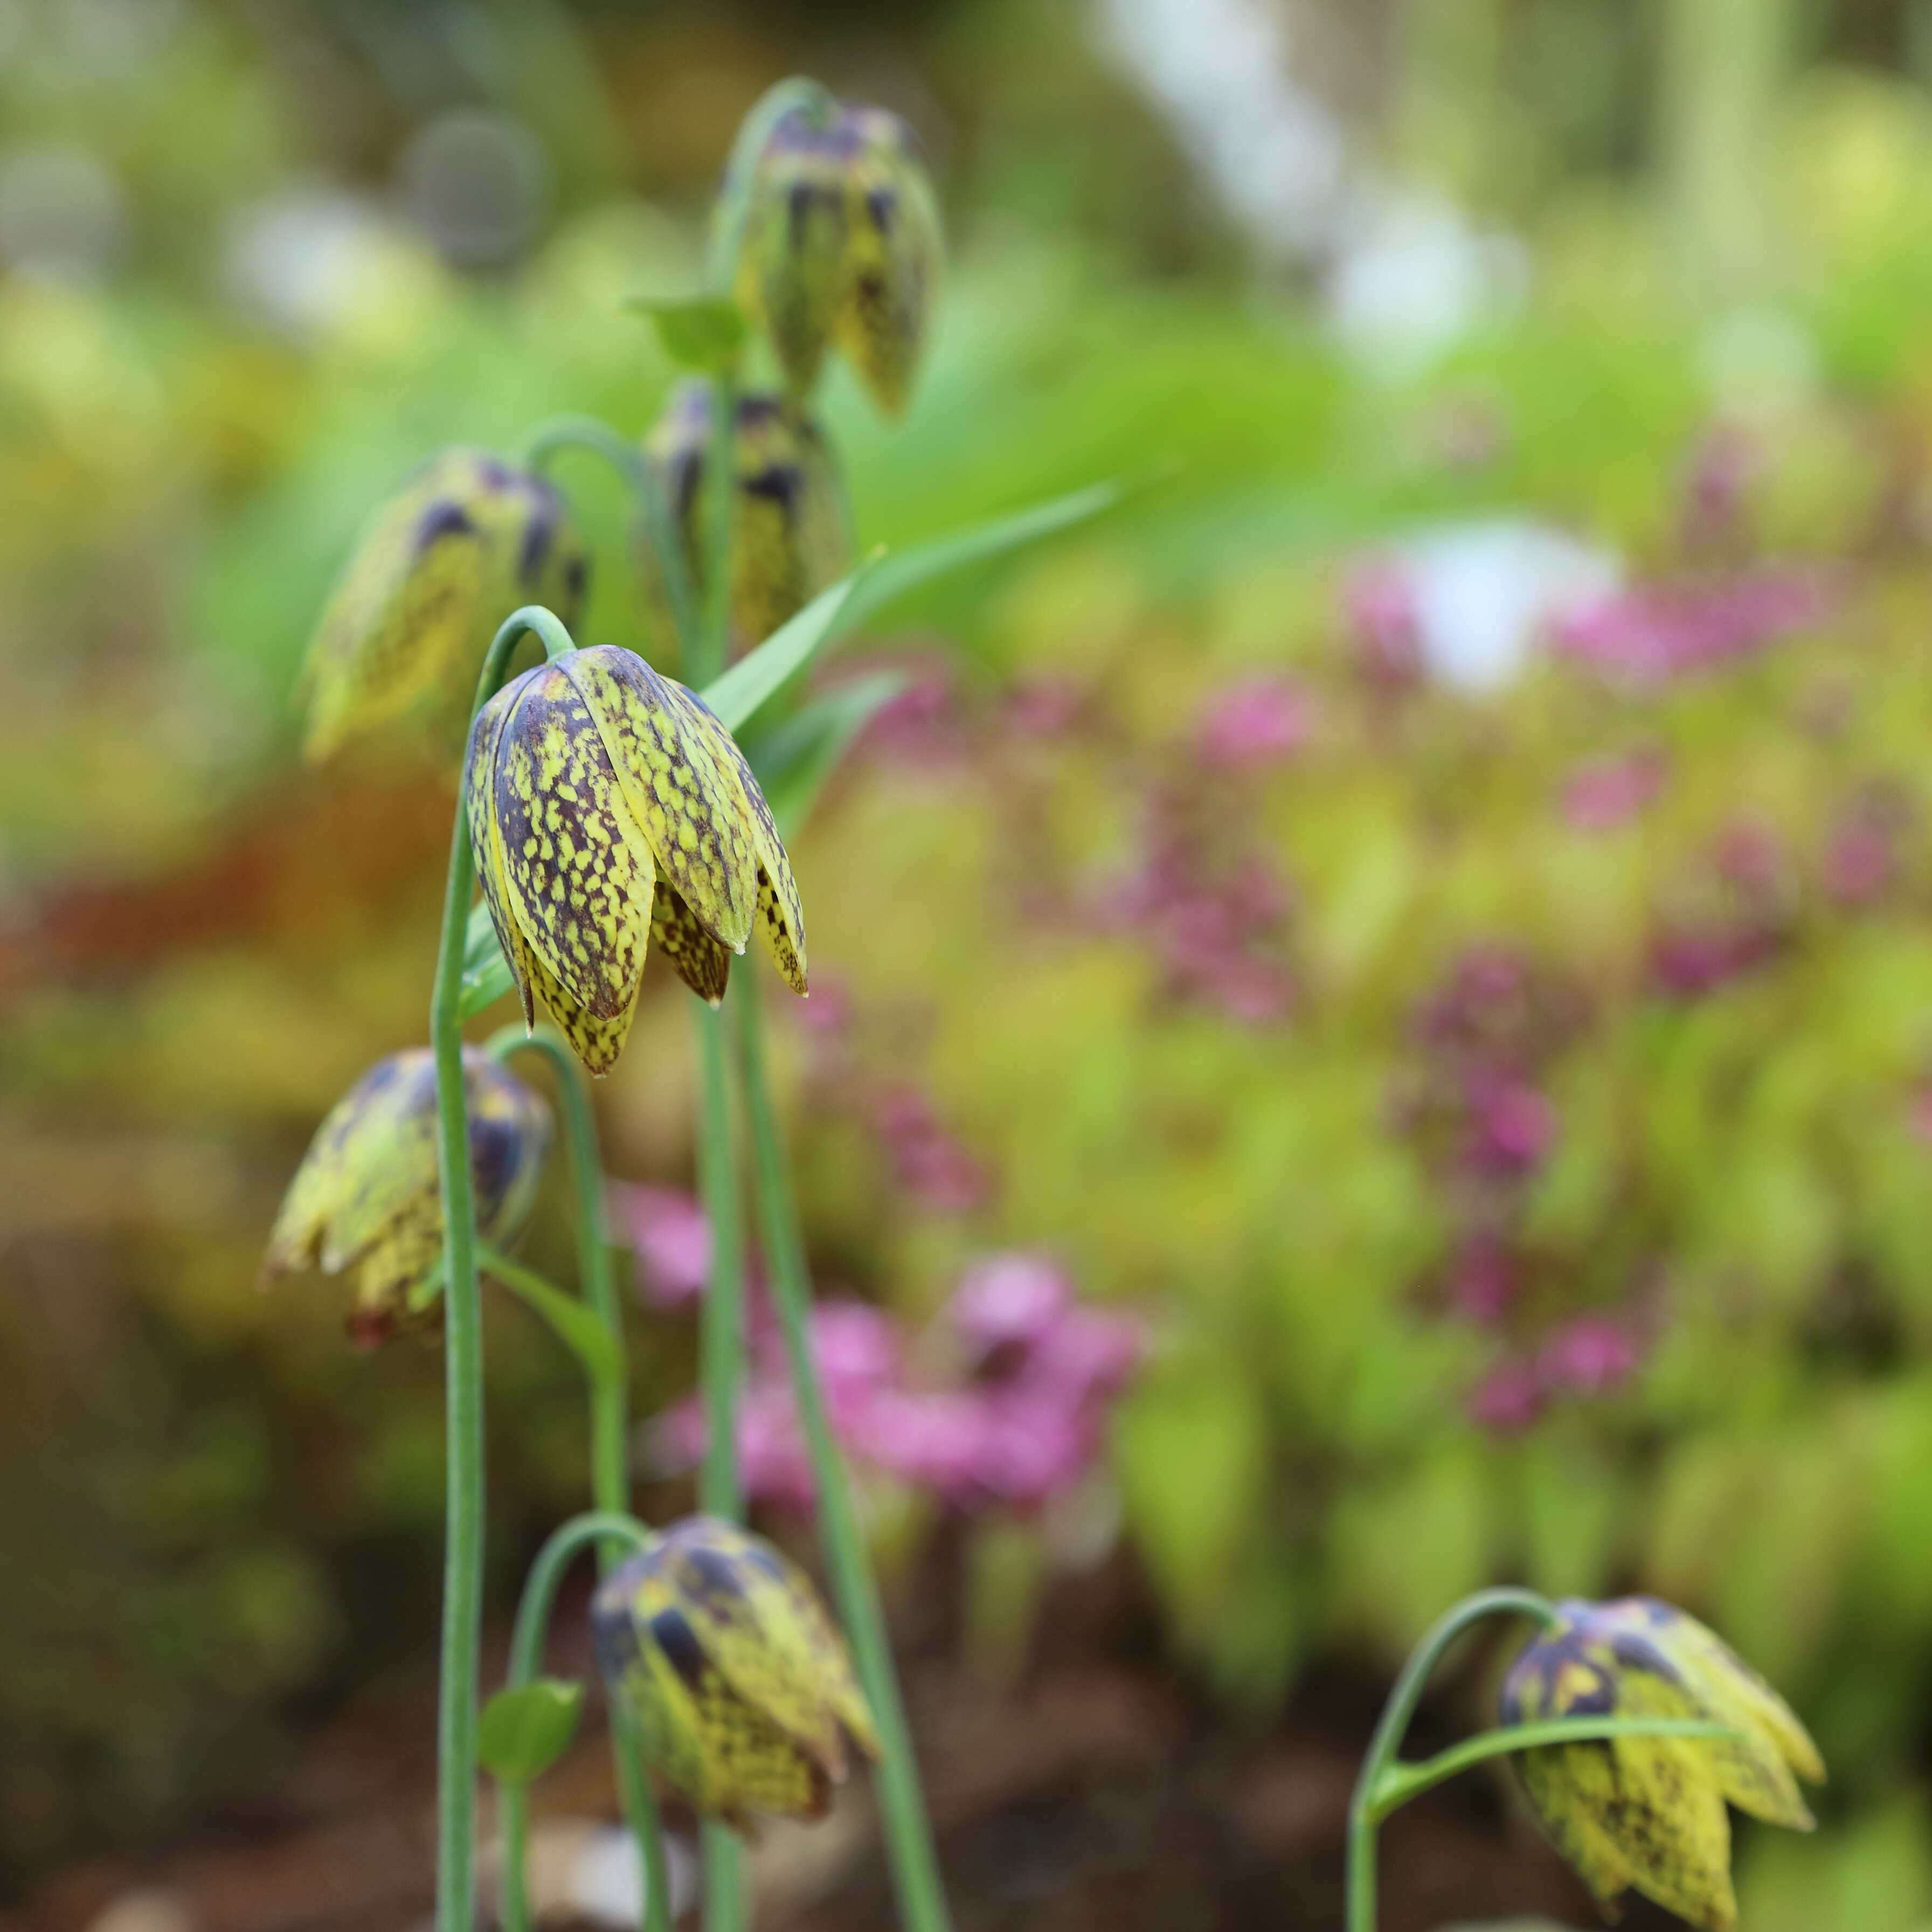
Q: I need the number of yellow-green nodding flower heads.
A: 7